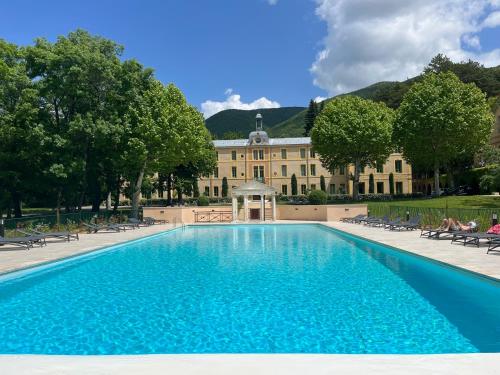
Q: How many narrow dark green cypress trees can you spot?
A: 5